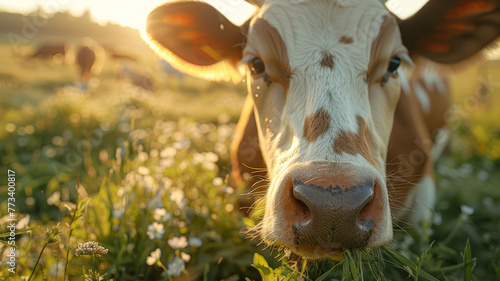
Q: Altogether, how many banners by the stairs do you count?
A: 0